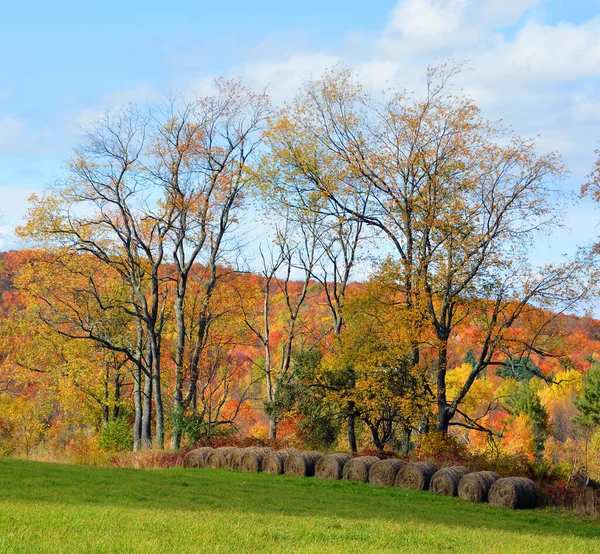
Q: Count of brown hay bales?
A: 13